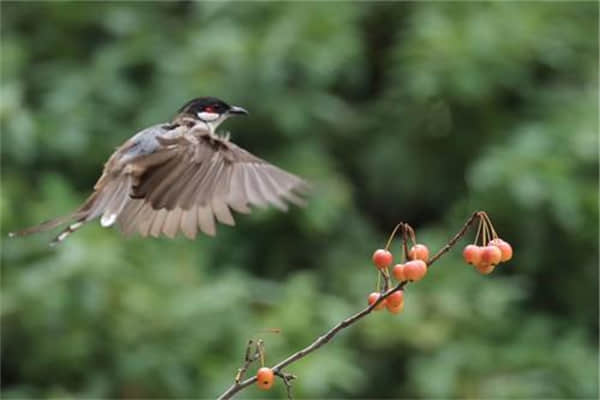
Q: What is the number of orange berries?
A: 11